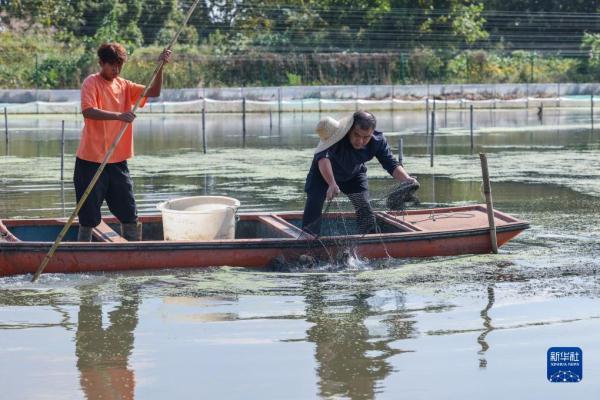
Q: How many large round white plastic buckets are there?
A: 1